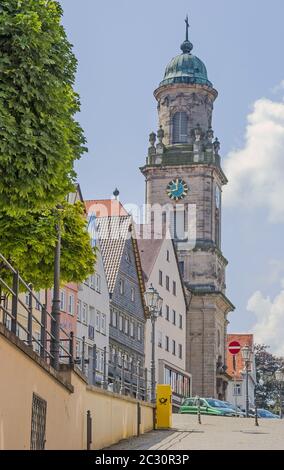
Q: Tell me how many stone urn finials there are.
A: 5